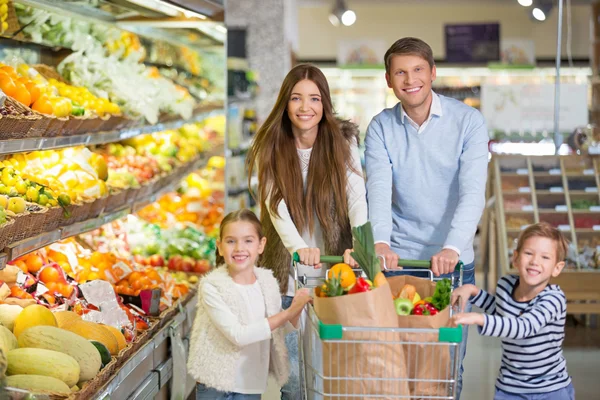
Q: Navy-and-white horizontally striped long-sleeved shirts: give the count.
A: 1